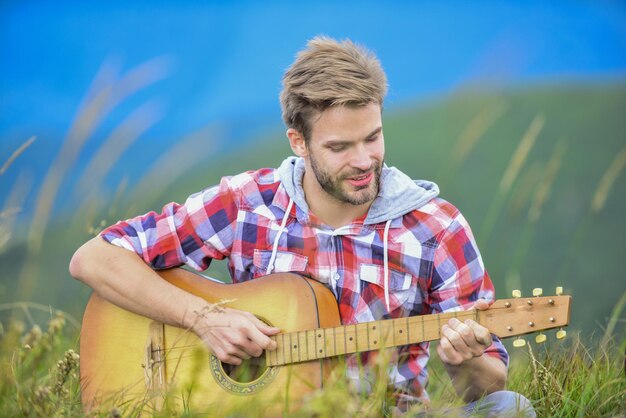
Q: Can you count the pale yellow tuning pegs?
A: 6